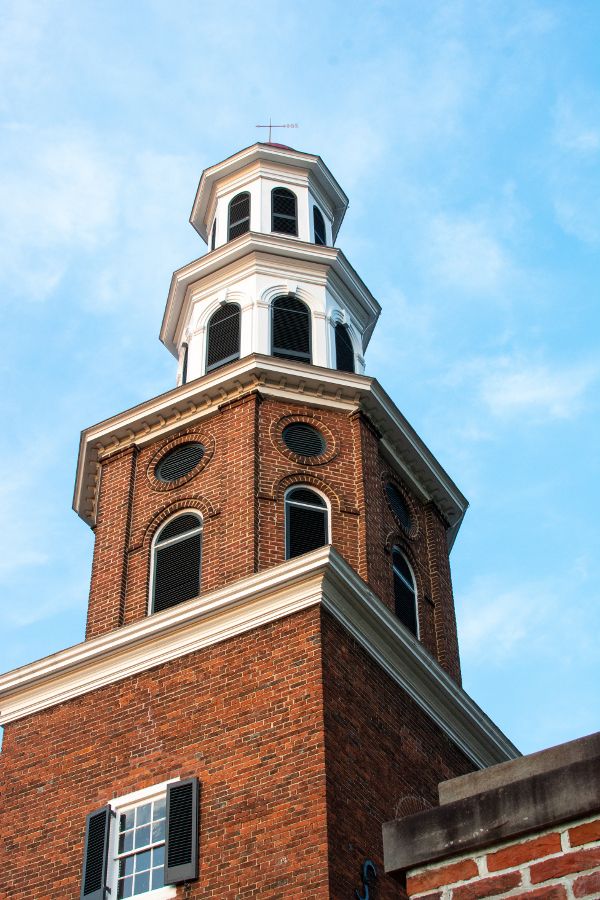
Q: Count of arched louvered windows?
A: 11